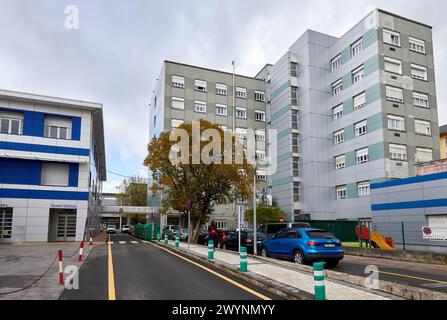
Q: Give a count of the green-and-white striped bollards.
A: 6